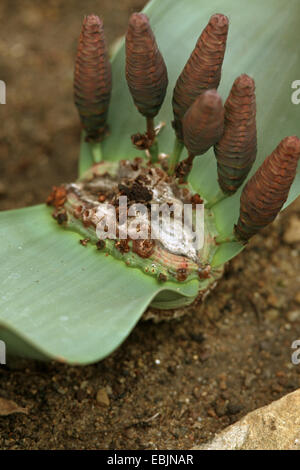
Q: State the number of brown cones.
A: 6